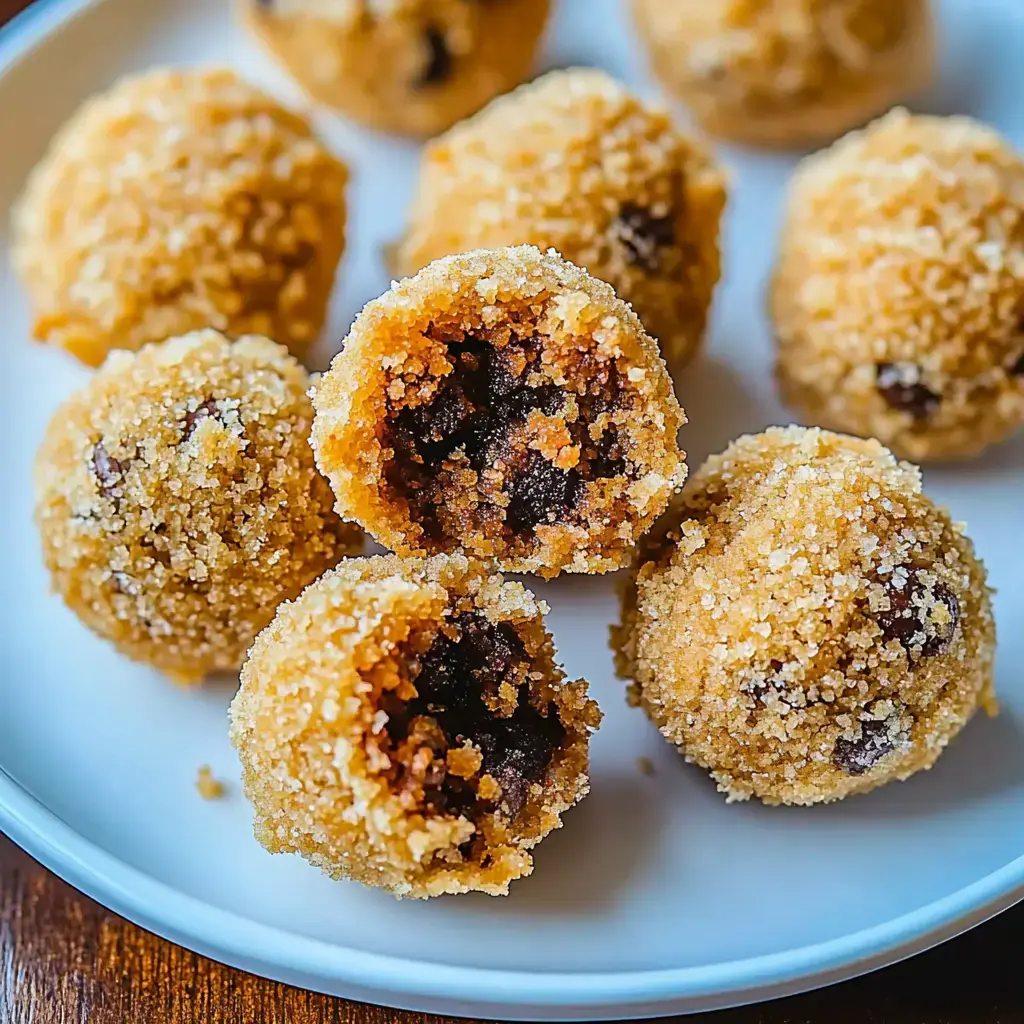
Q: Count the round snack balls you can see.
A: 9